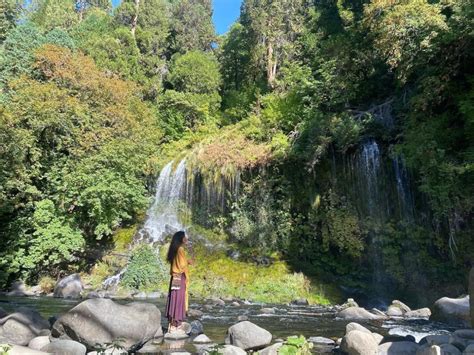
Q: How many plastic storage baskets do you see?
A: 0